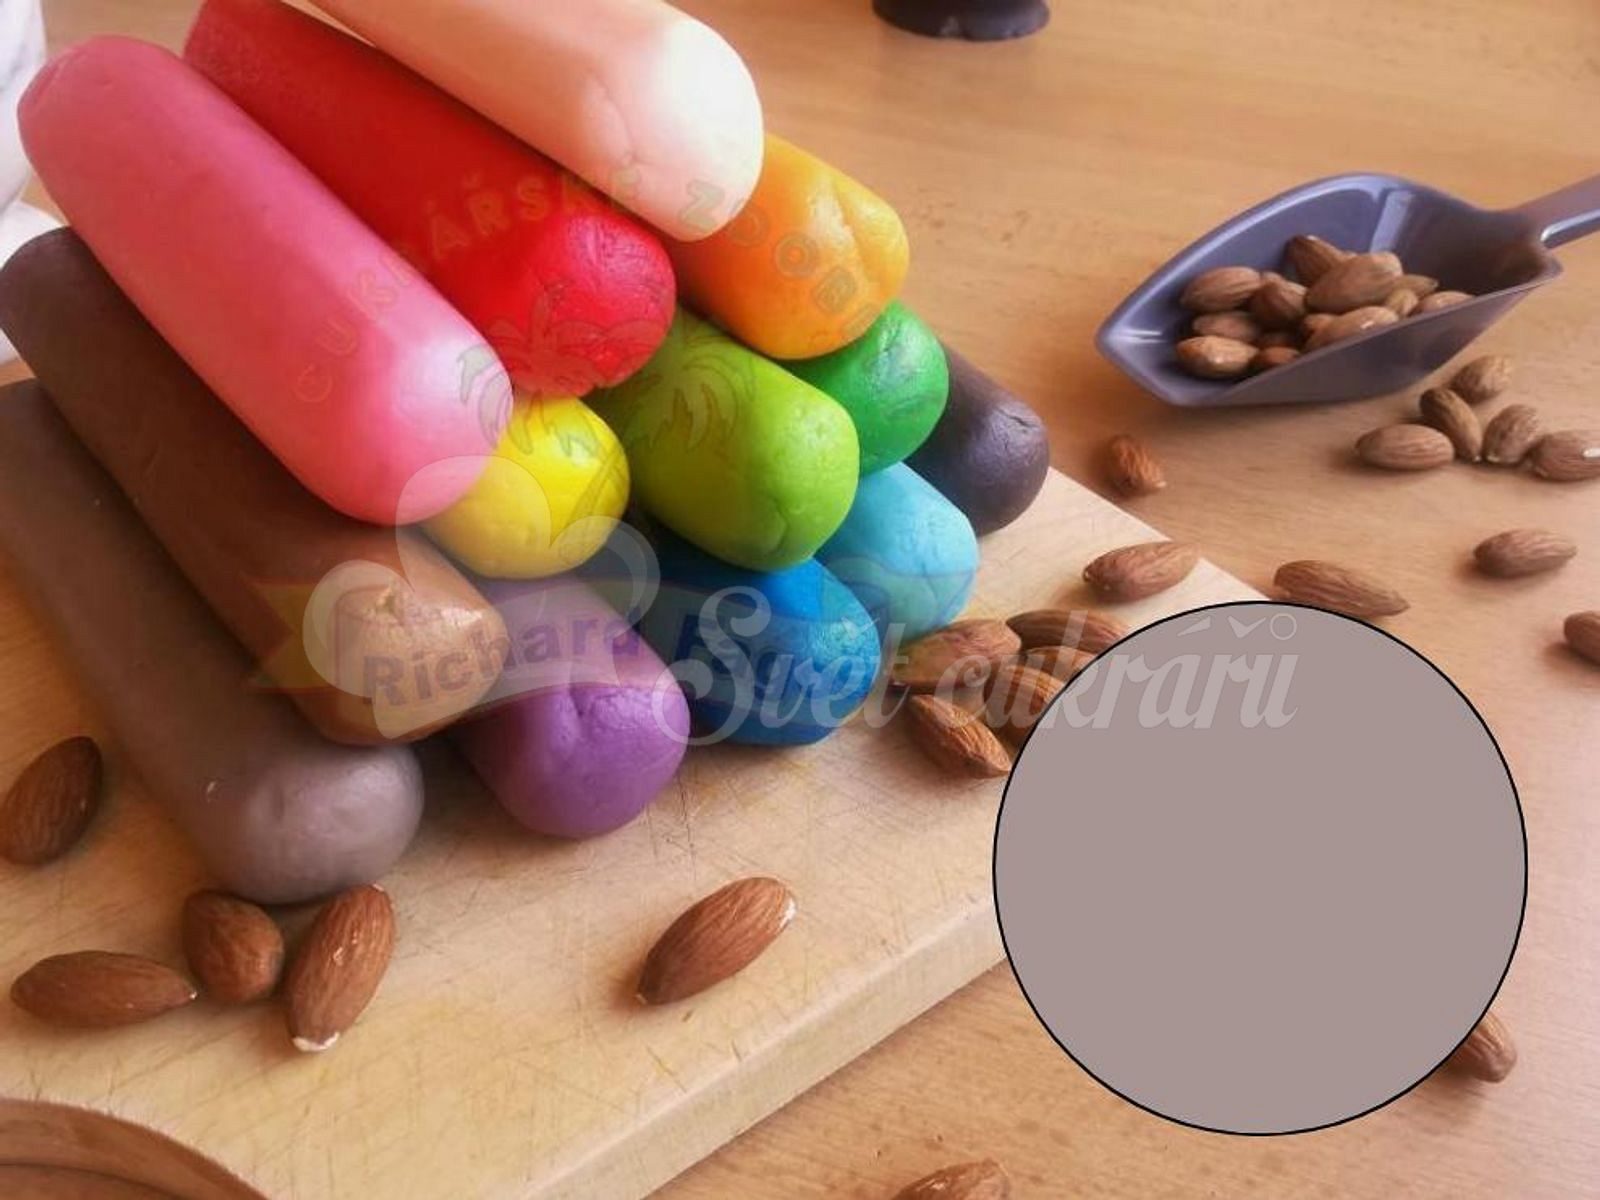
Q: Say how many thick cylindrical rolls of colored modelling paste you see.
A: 13